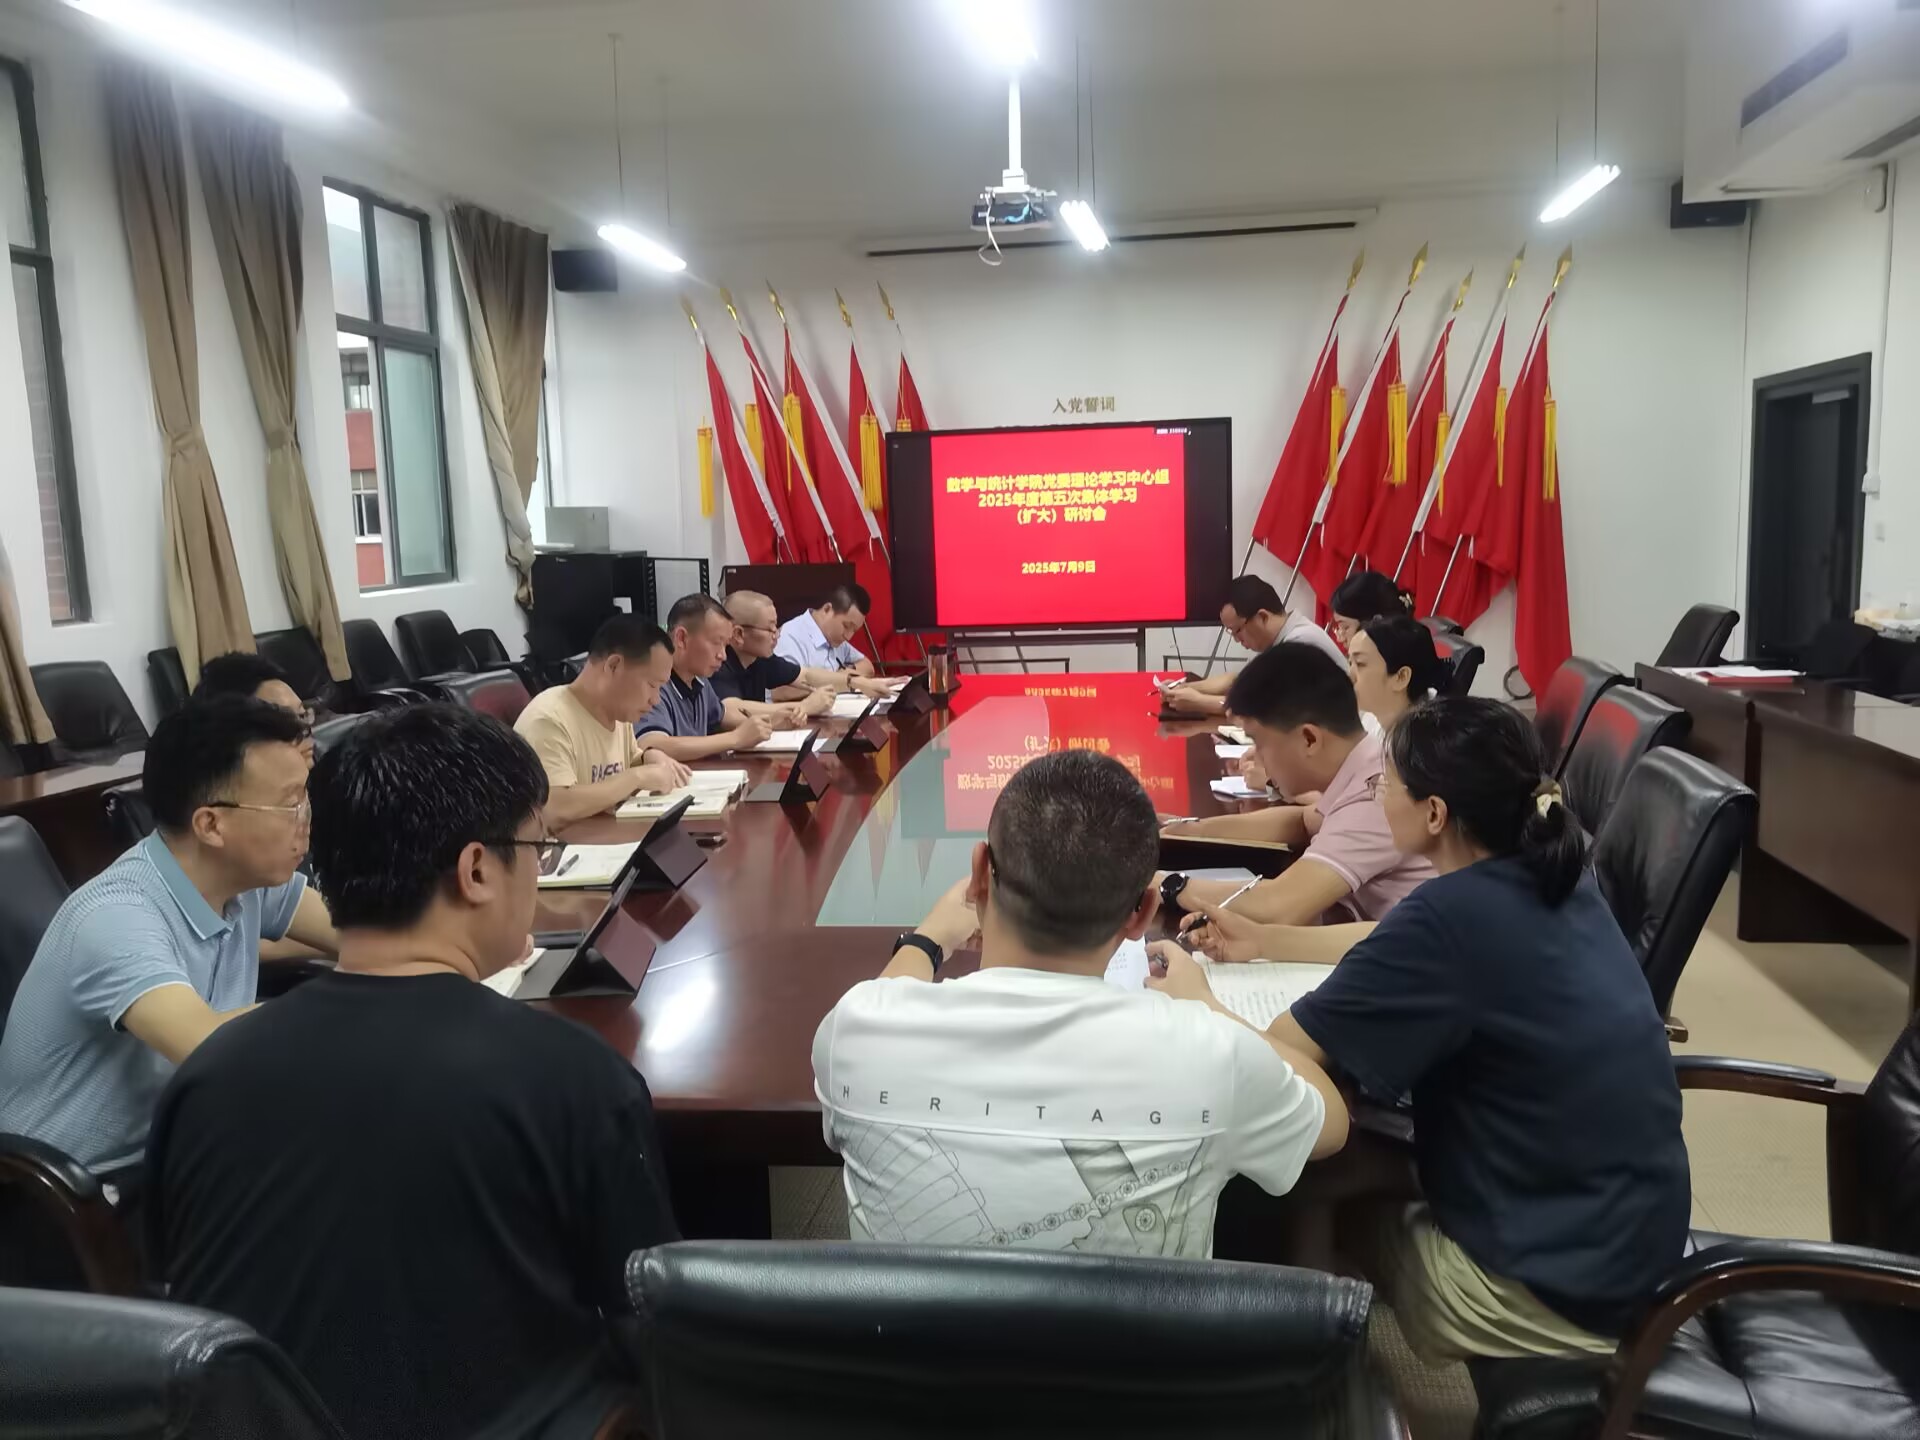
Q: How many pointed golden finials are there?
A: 10